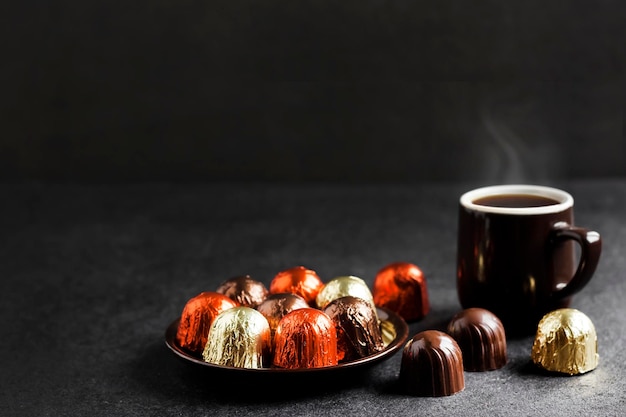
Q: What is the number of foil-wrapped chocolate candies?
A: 10